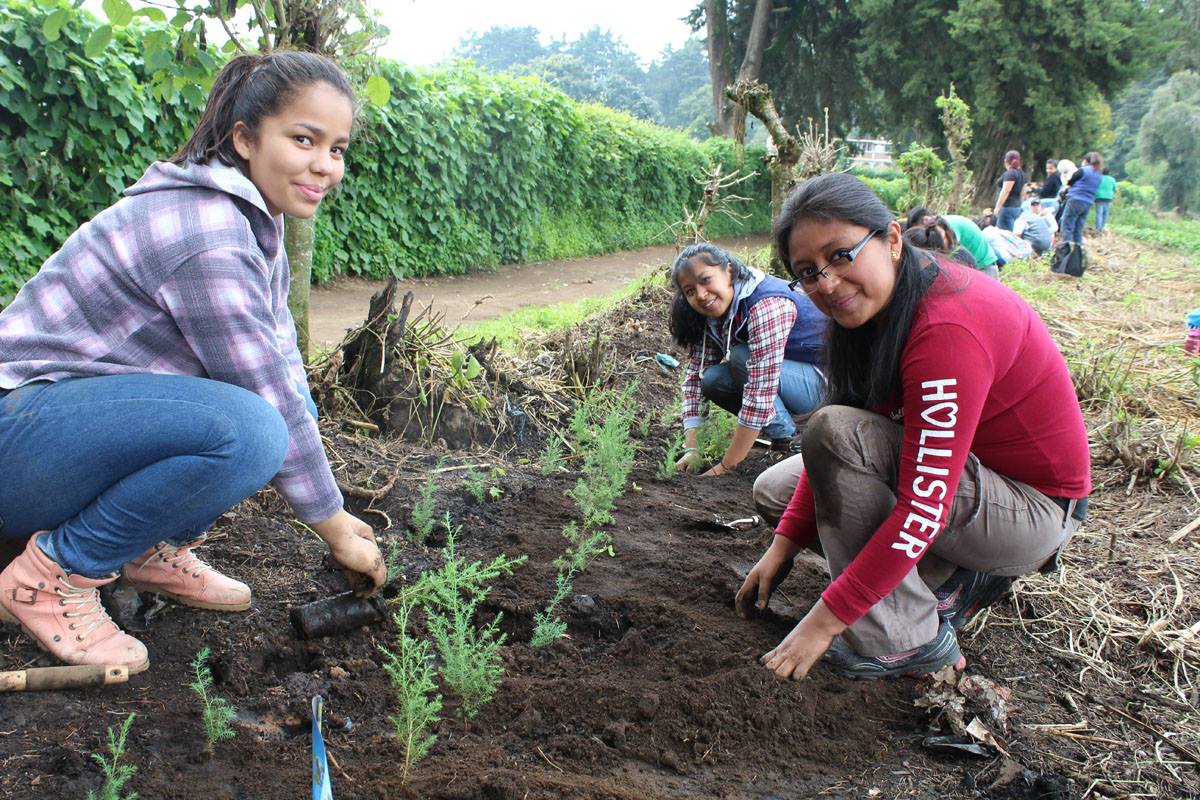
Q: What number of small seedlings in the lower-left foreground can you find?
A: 2